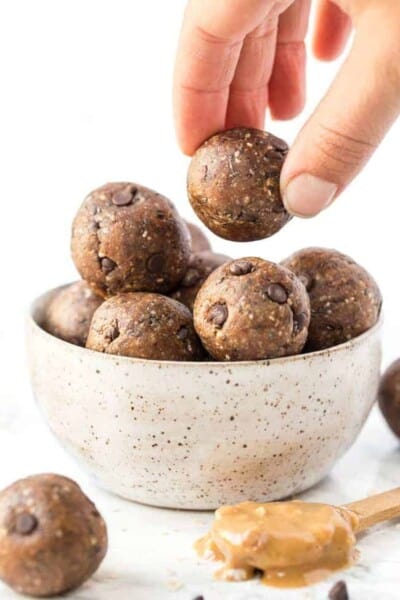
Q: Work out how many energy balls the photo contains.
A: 10